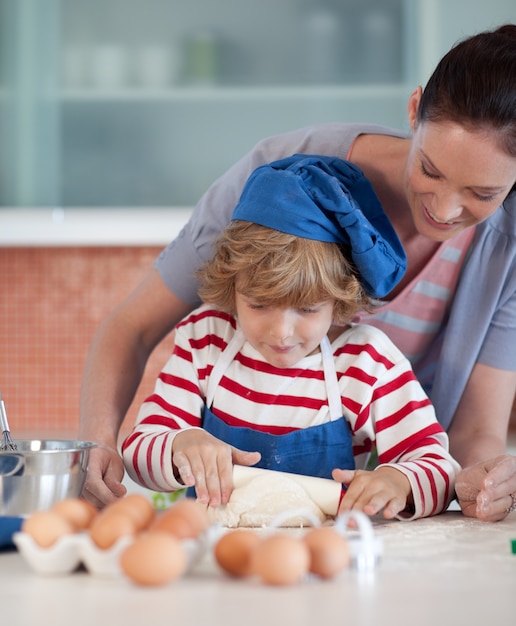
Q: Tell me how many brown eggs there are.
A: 10